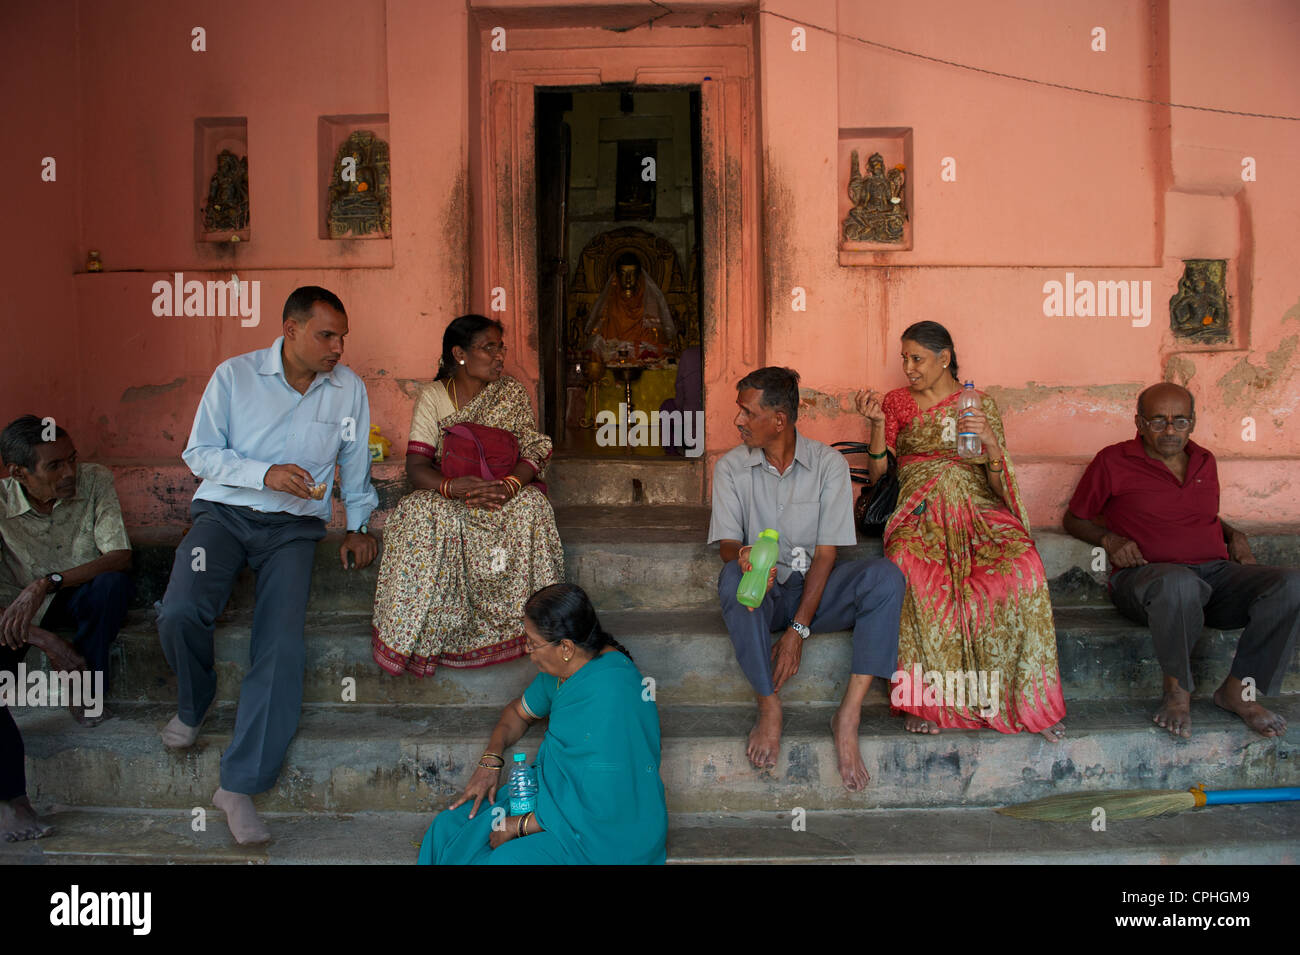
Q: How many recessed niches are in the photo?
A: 4